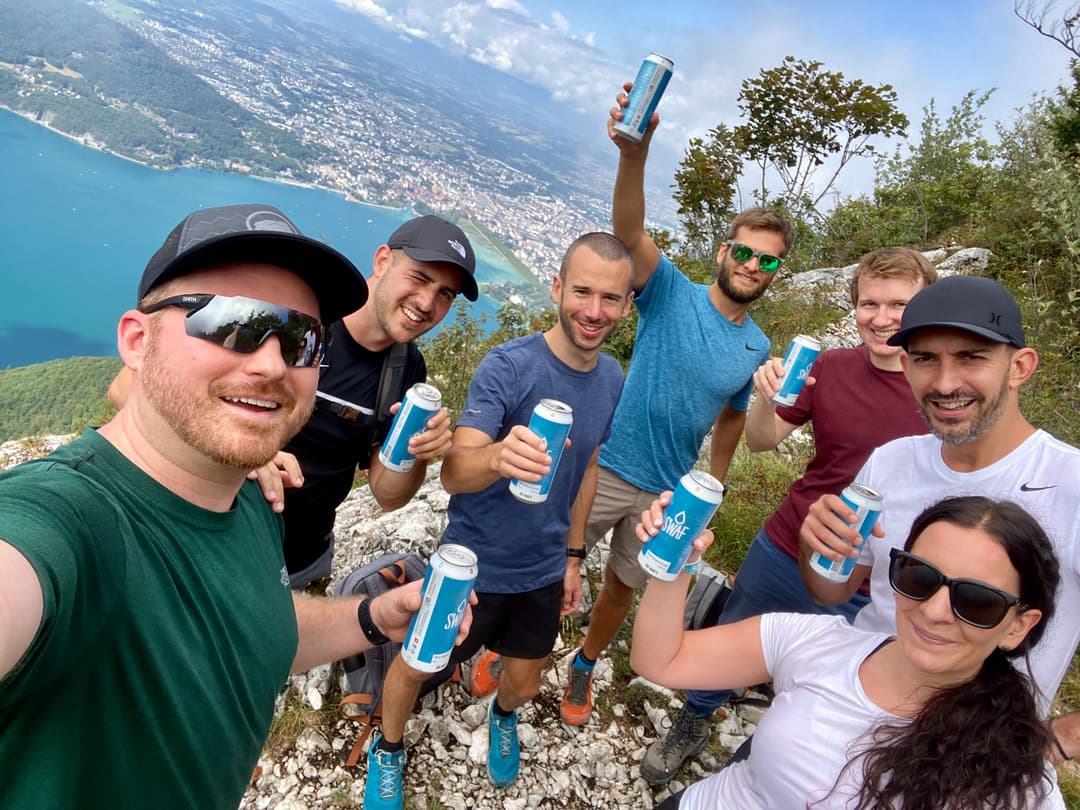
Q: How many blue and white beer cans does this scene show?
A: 7